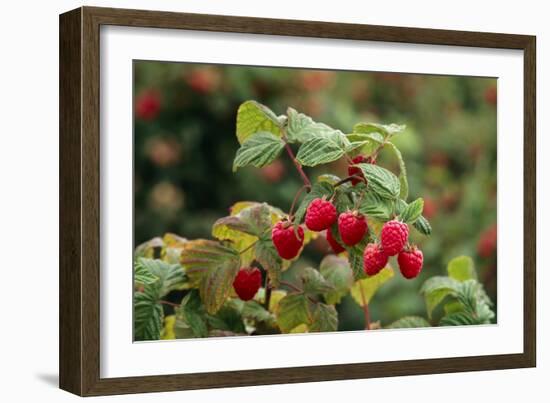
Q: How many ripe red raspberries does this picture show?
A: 9